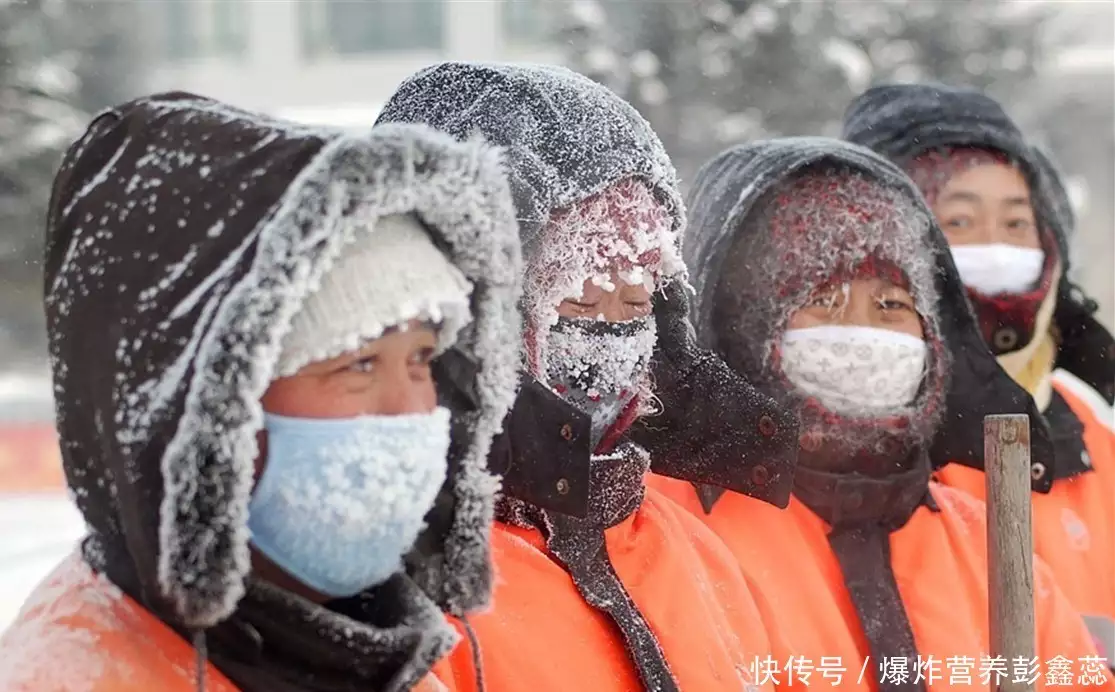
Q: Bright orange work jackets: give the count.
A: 4